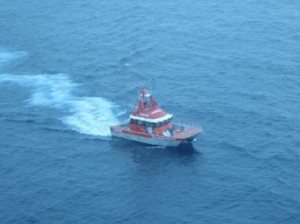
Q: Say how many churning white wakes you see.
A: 1